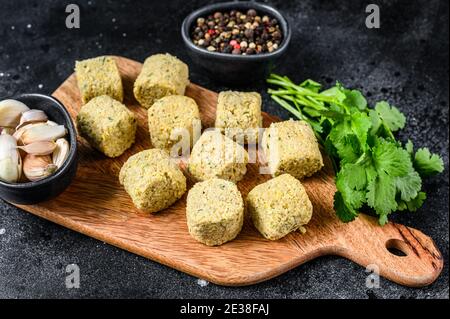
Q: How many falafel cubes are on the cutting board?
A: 10